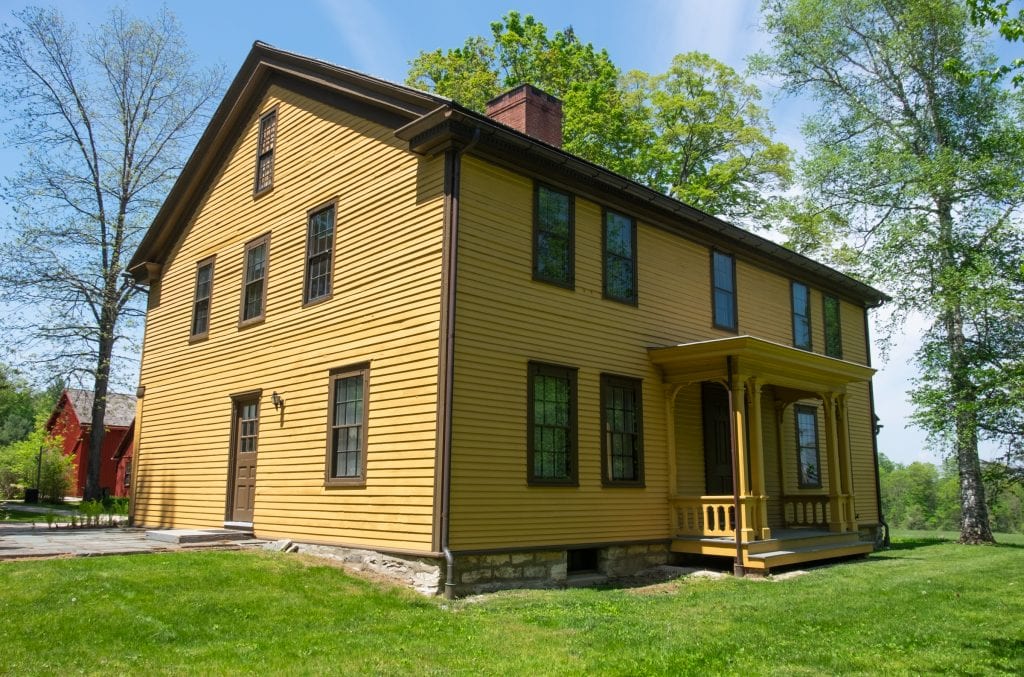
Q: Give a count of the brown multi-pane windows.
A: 13